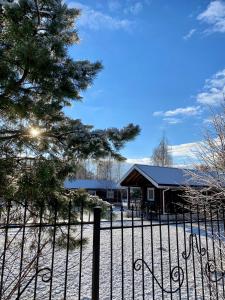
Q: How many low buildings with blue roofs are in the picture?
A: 2